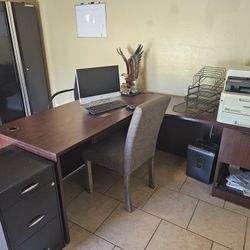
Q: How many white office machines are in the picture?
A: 1